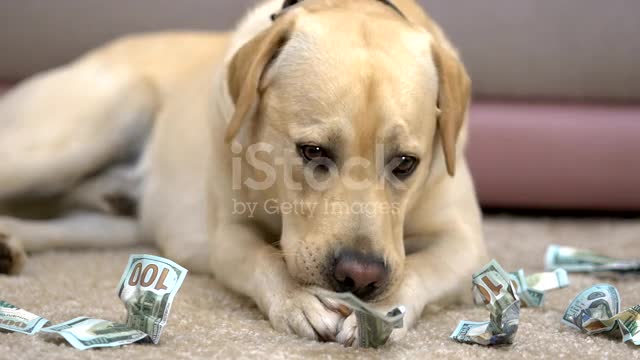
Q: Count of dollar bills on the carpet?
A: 7